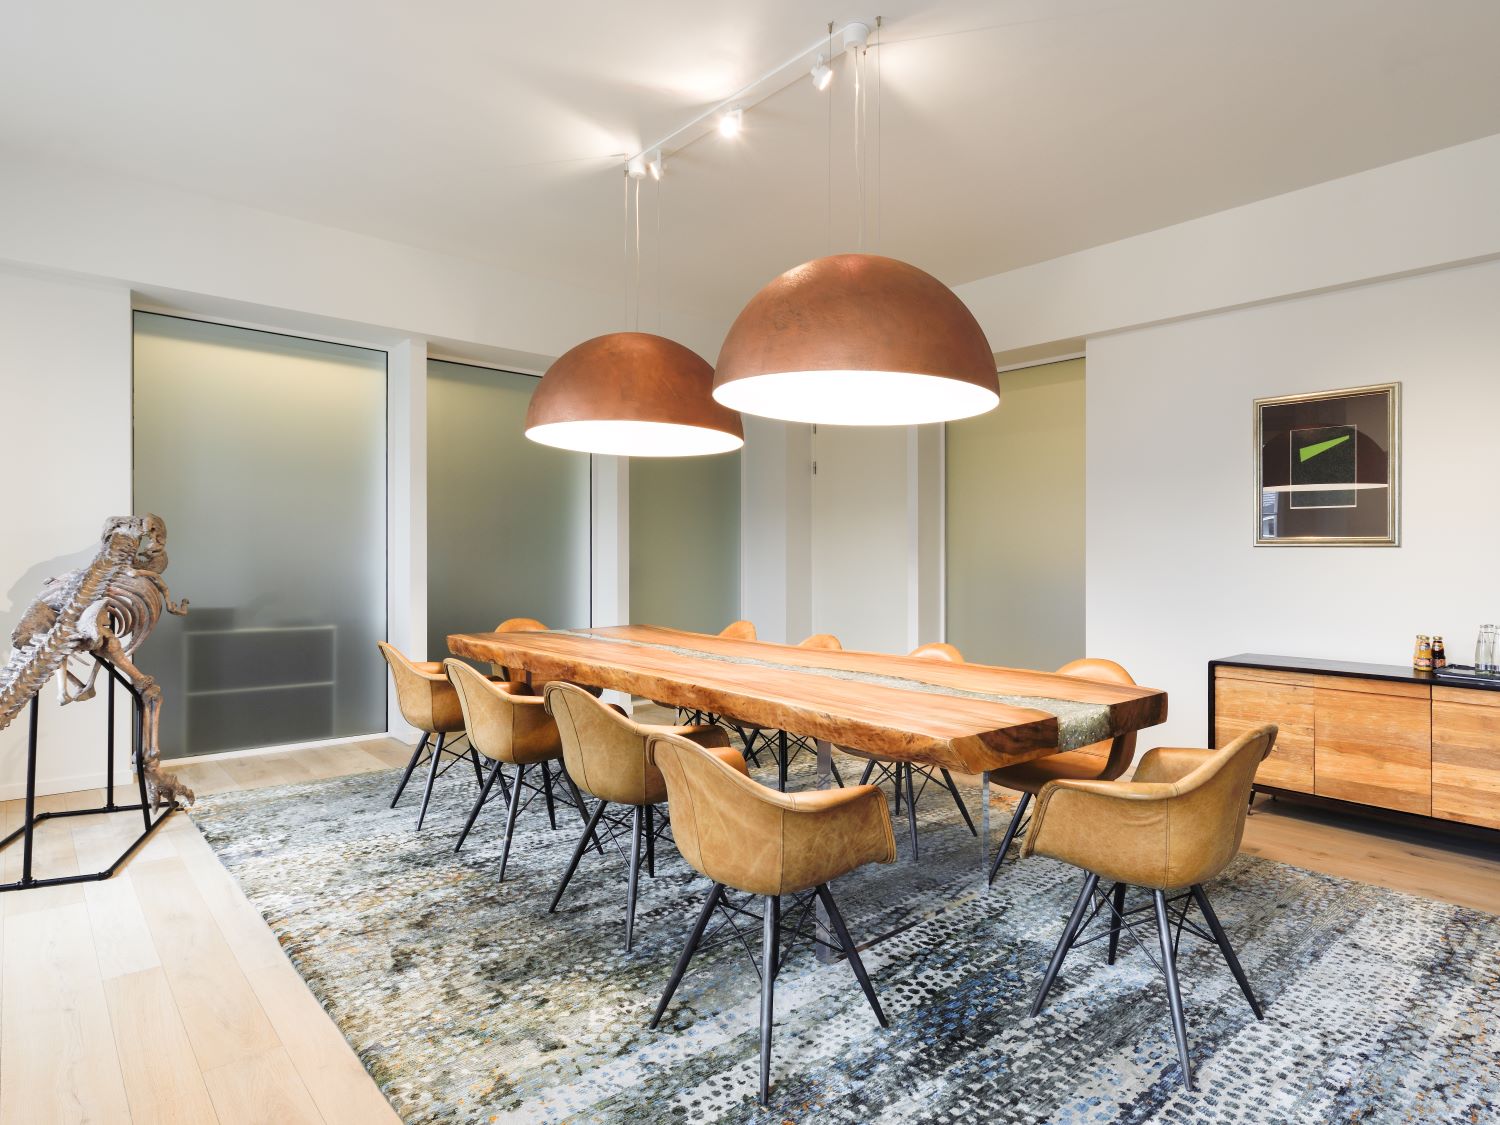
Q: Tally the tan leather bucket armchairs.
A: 10